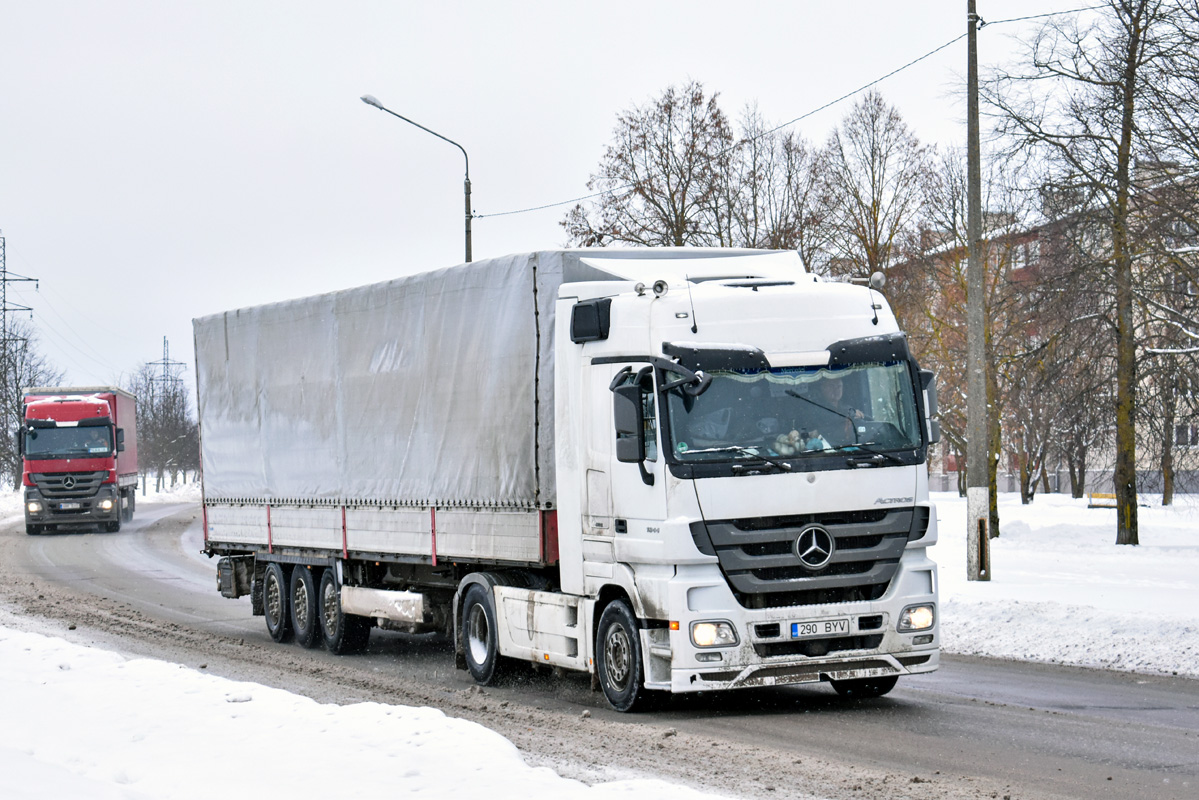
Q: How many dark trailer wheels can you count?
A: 3